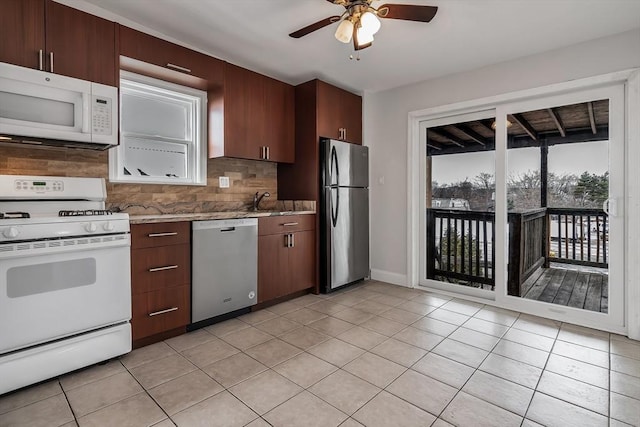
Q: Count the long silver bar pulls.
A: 13